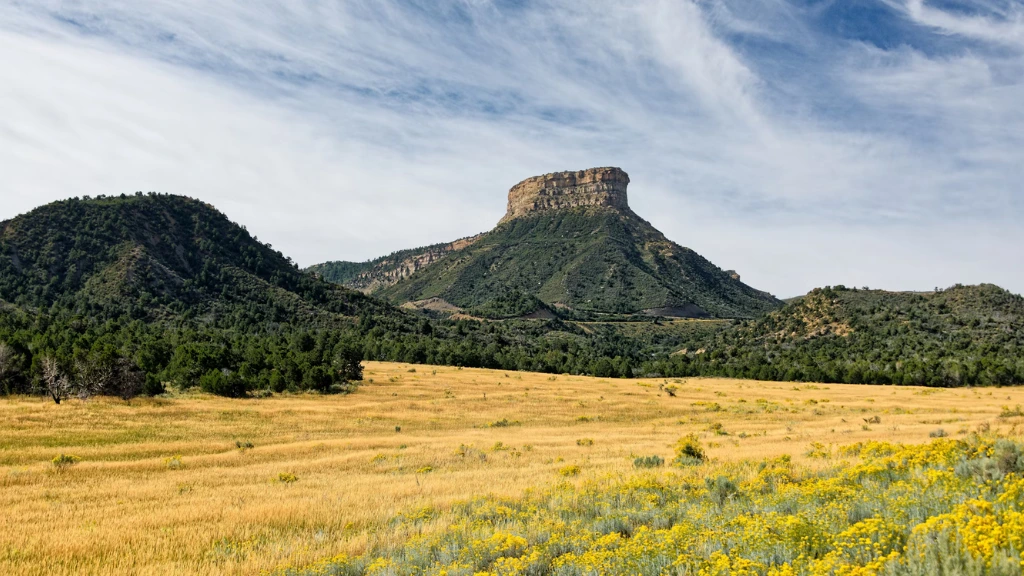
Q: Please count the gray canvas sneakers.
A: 0